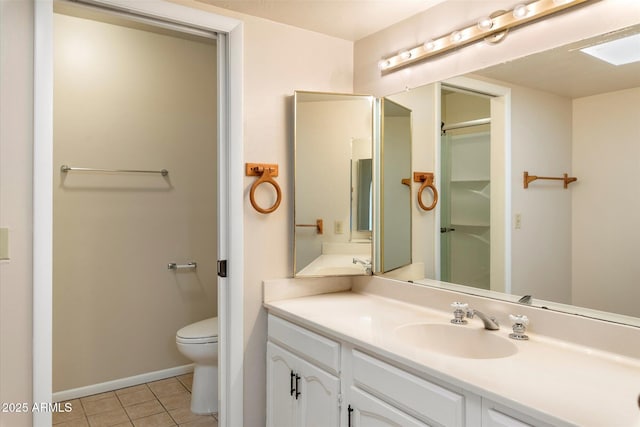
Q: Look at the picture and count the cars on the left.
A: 0